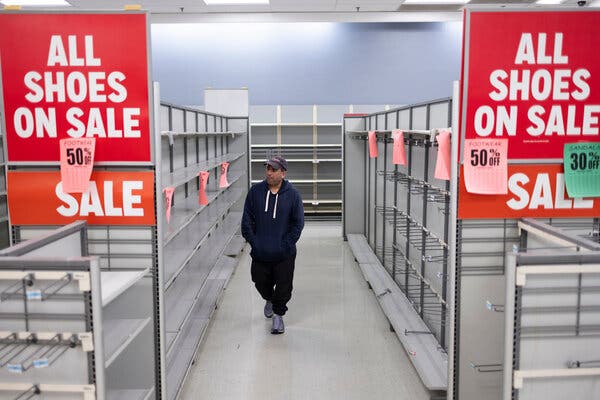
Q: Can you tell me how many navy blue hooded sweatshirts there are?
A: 1